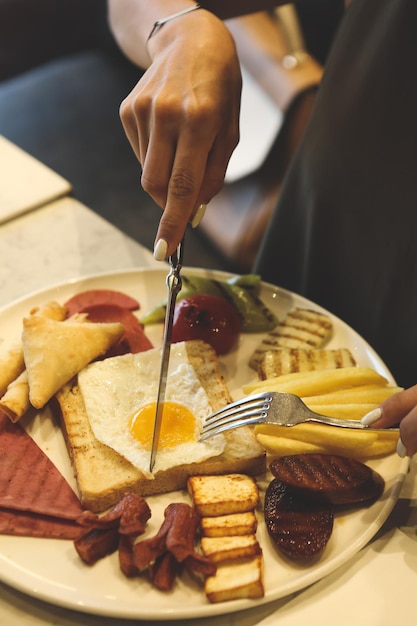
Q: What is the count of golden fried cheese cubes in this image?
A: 4